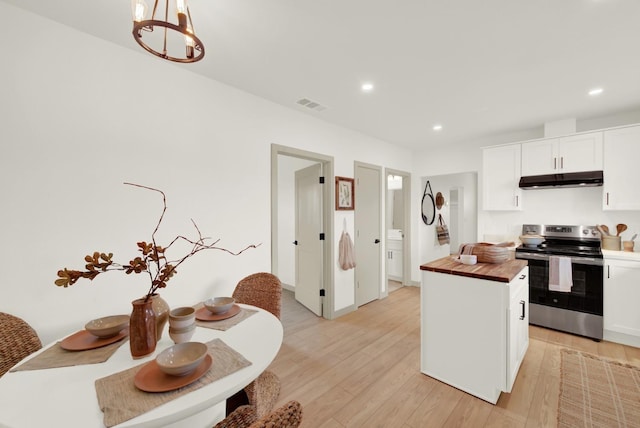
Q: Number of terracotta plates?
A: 3